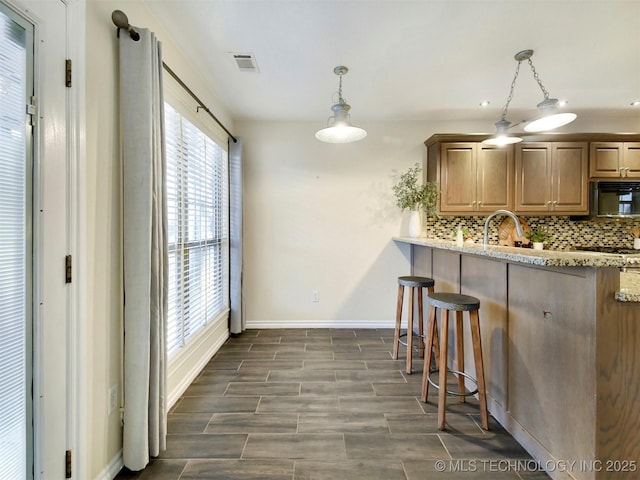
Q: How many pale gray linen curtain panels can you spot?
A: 2